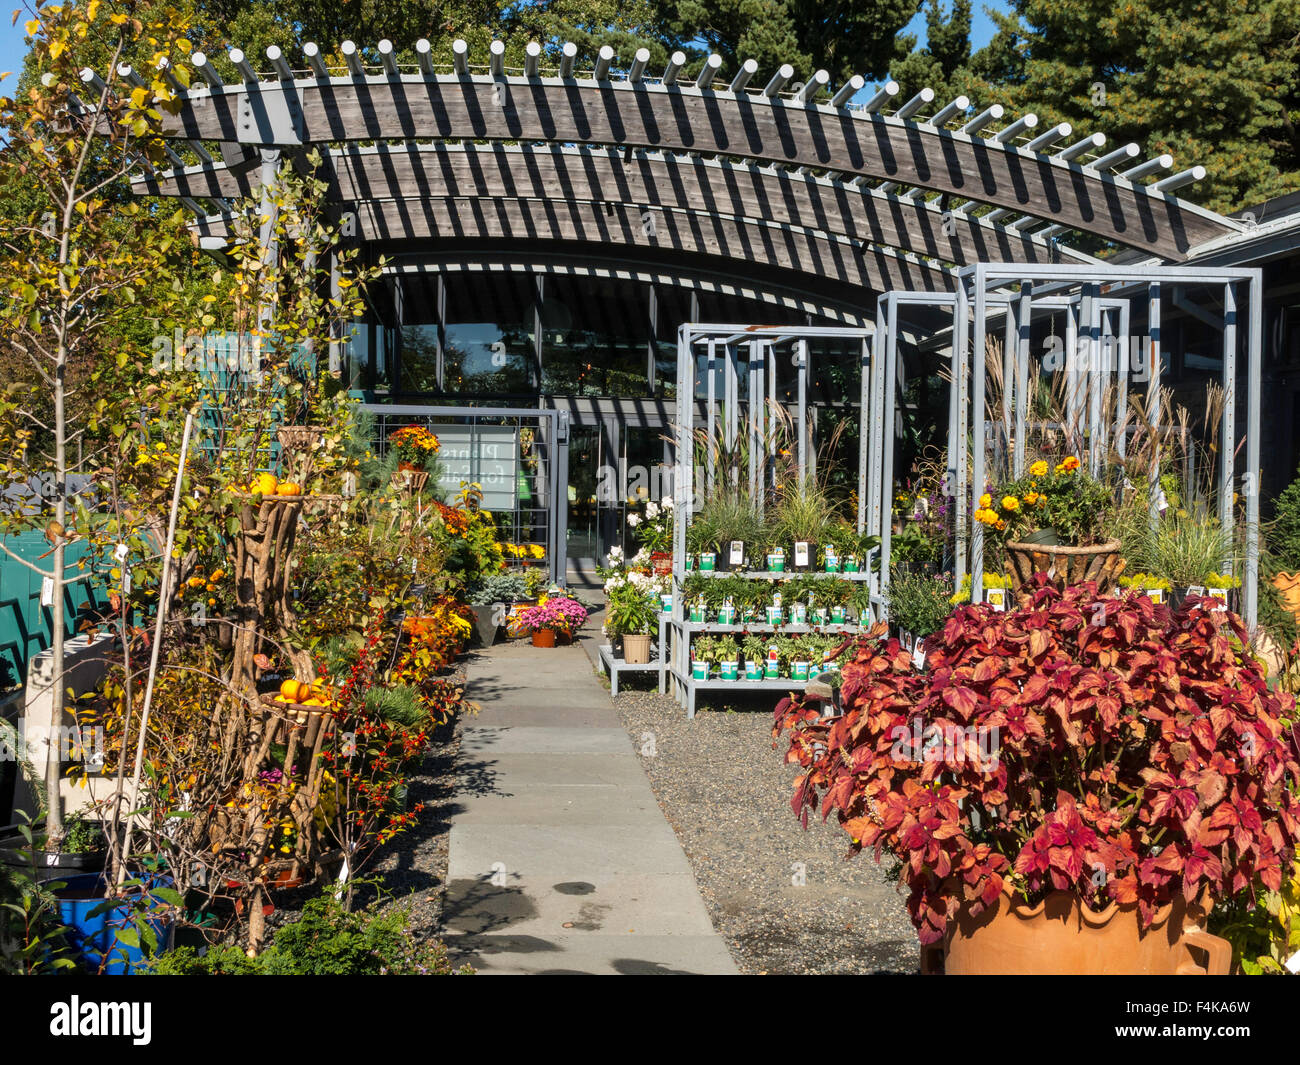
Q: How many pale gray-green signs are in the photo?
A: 1